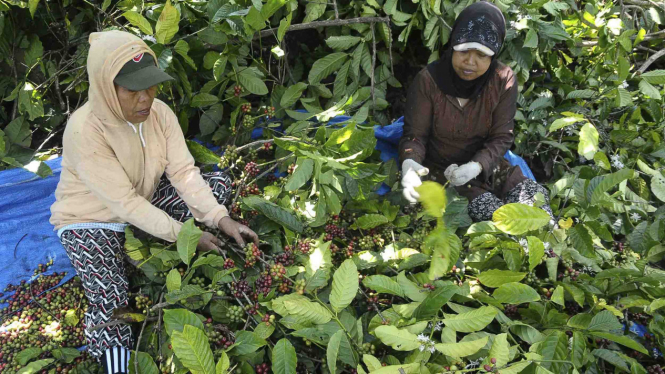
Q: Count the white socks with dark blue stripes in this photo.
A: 1